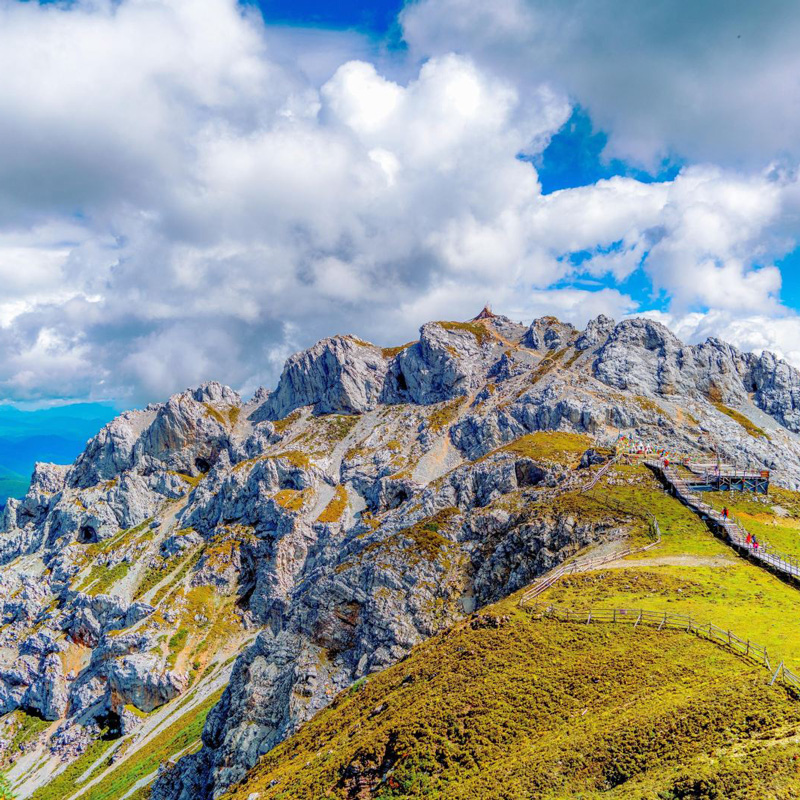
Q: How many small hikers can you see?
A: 5